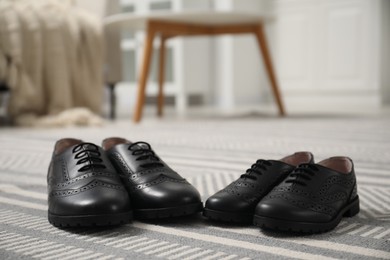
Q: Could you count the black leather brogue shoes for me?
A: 4